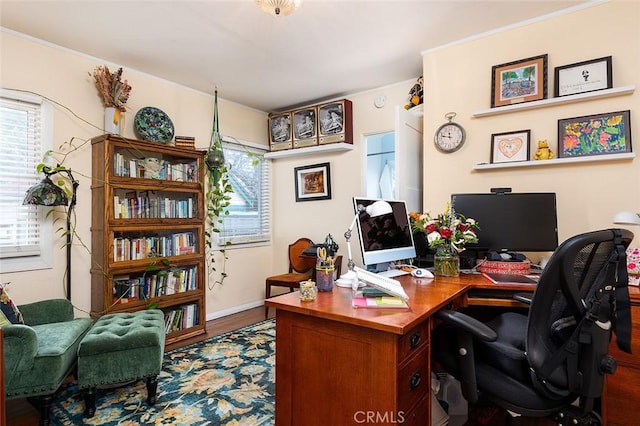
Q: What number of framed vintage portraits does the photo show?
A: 3